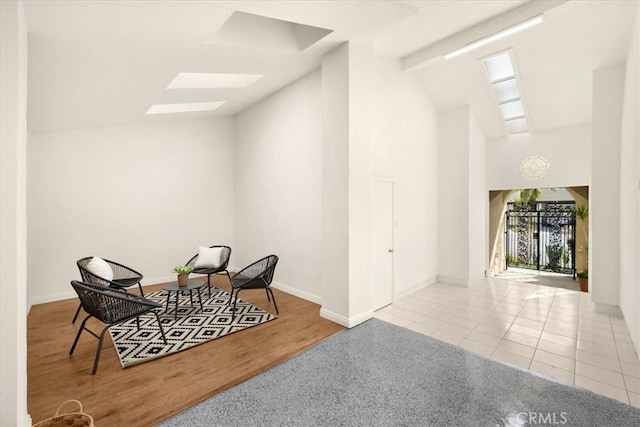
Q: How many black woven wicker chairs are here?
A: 4